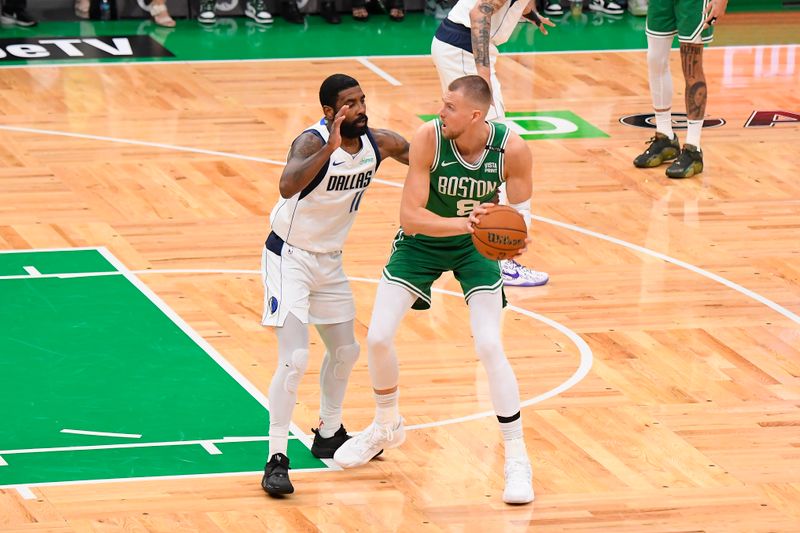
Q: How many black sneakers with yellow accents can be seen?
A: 2